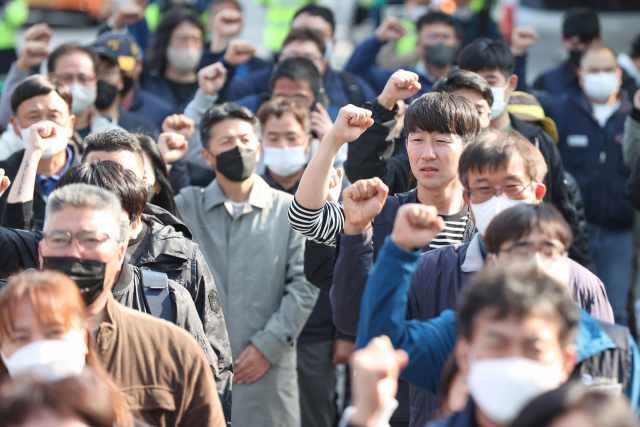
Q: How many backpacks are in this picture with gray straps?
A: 1